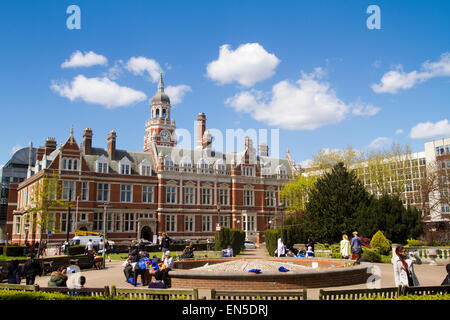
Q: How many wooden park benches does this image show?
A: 6